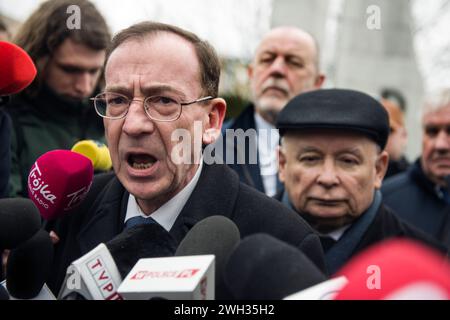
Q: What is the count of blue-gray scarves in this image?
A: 1